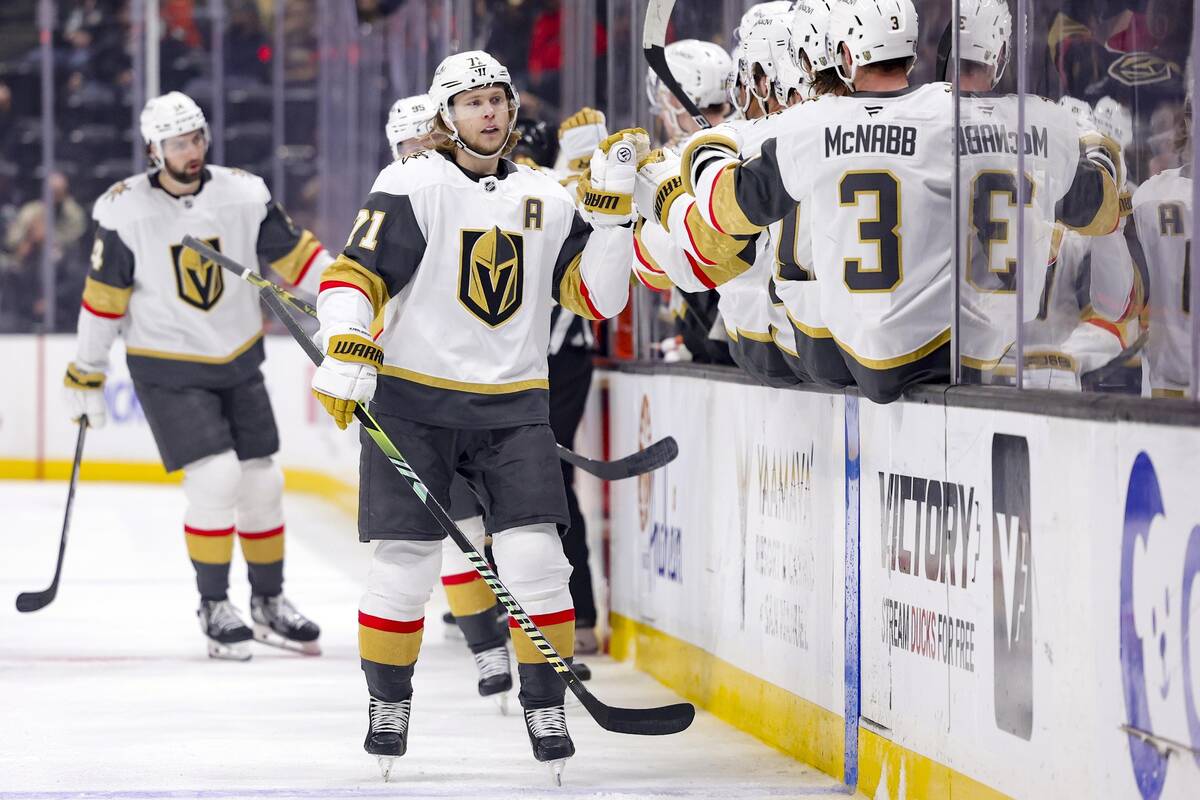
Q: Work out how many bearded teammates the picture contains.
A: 1